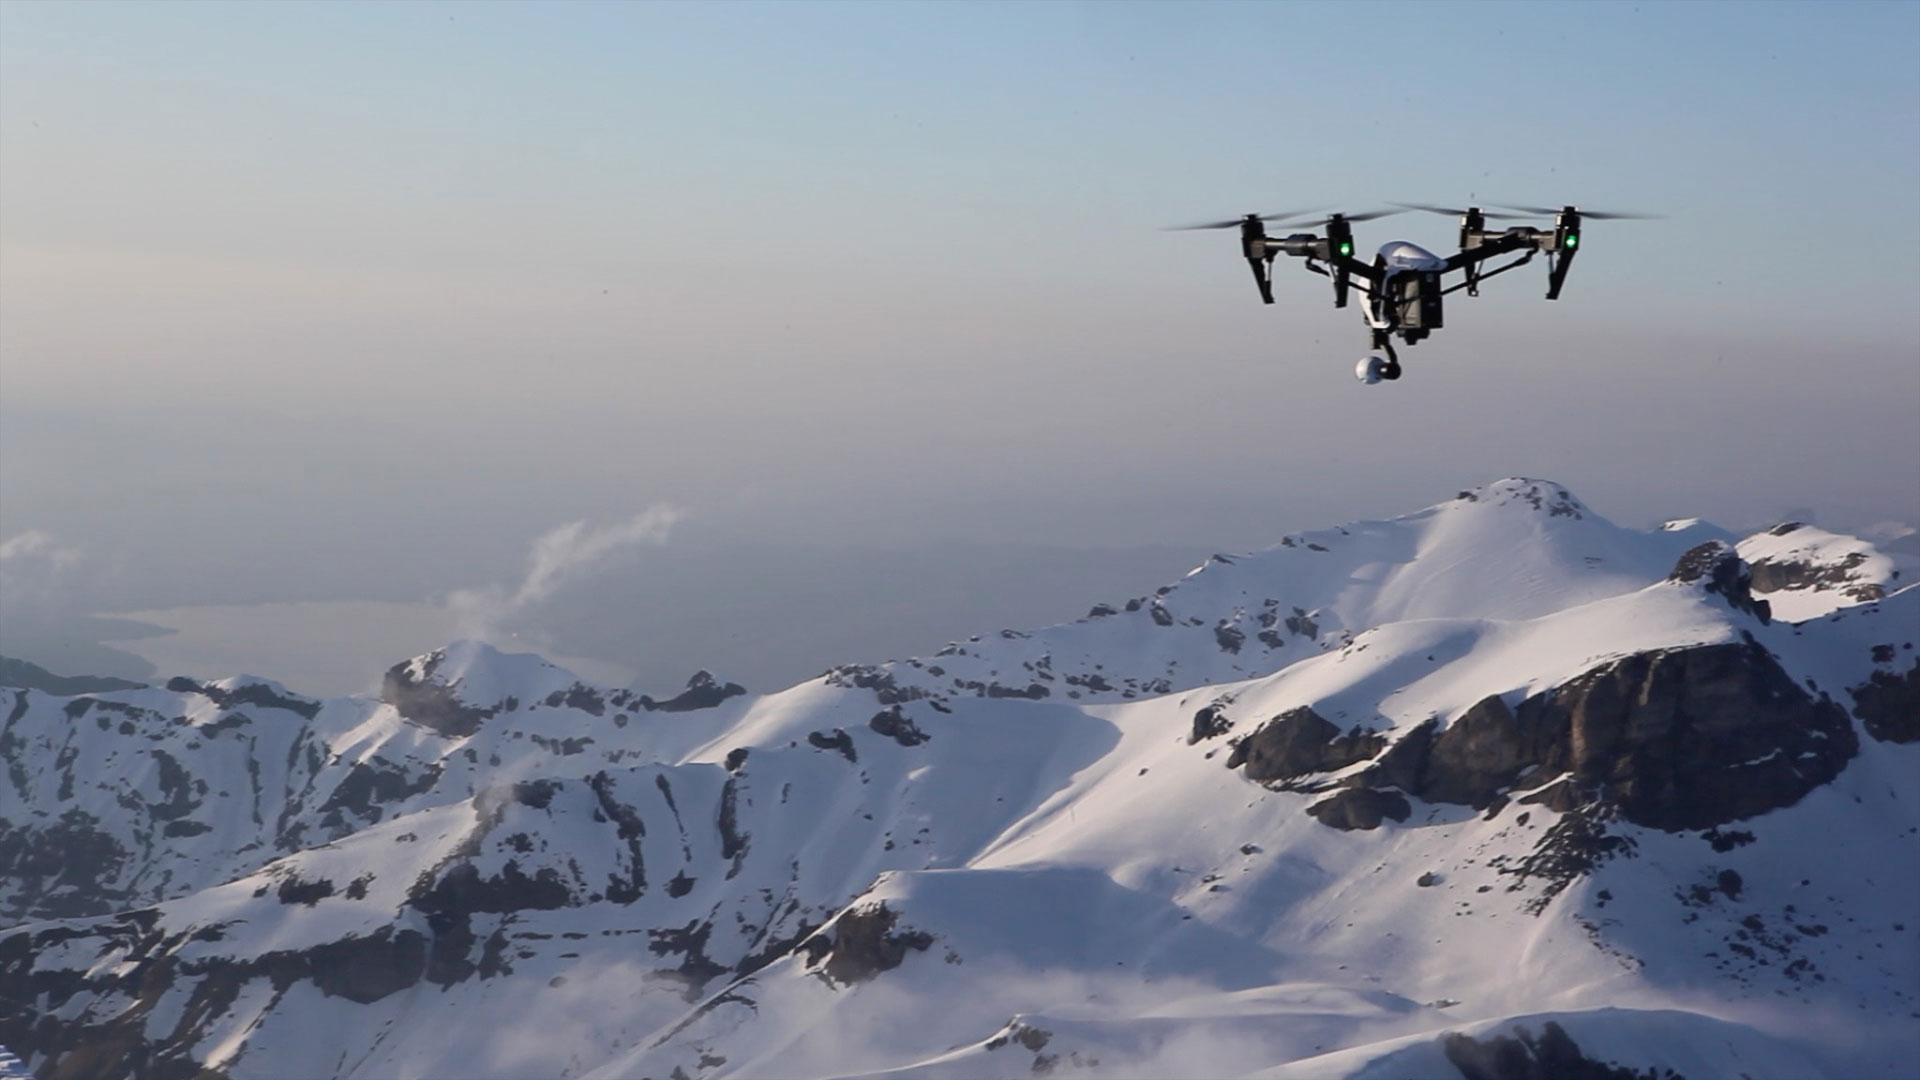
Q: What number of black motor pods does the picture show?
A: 4